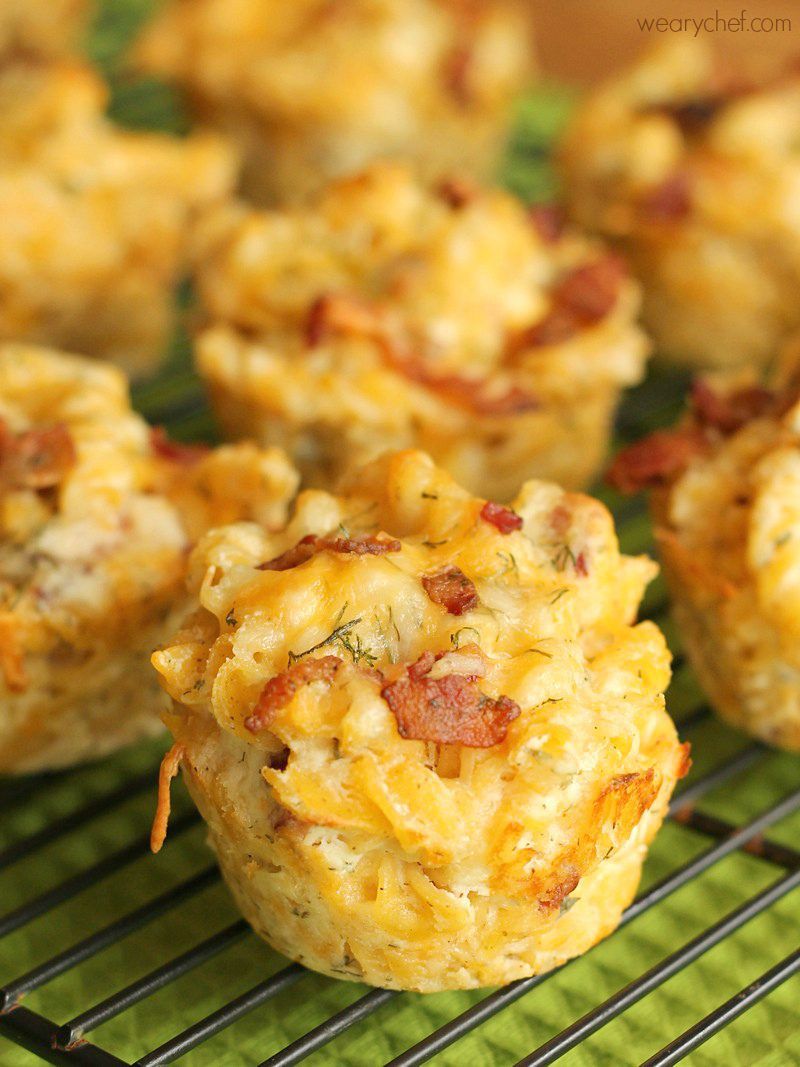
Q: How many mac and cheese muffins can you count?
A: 8